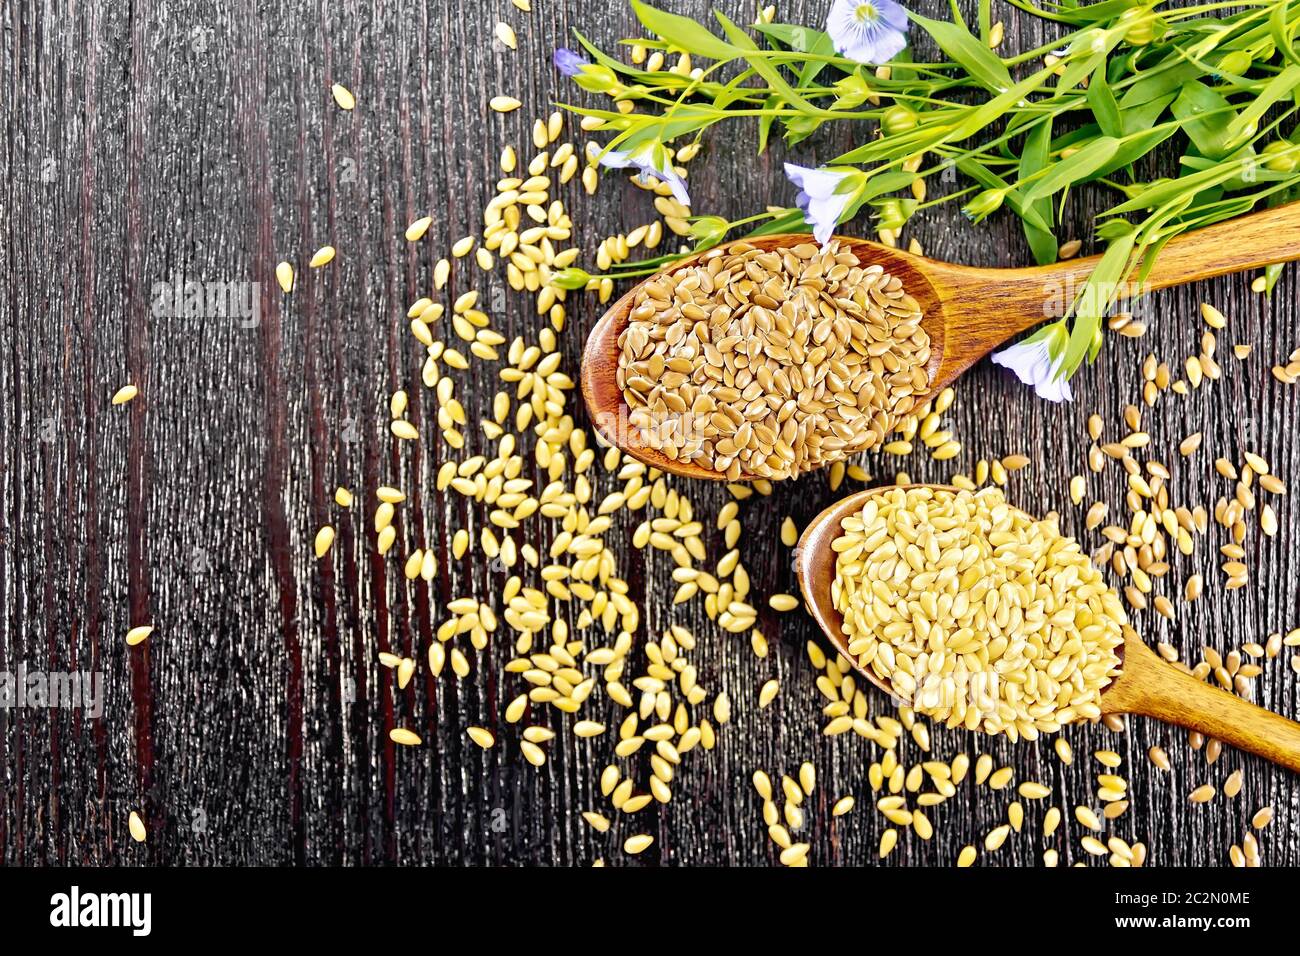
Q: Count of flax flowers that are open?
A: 4